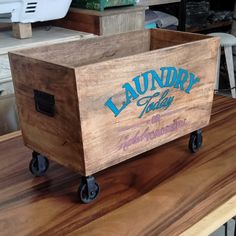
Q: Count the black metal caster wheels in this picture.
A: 3